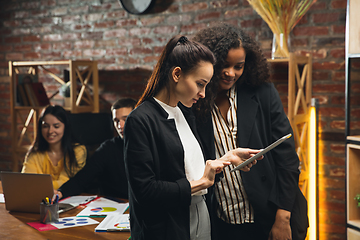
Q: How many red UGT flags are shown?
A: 0